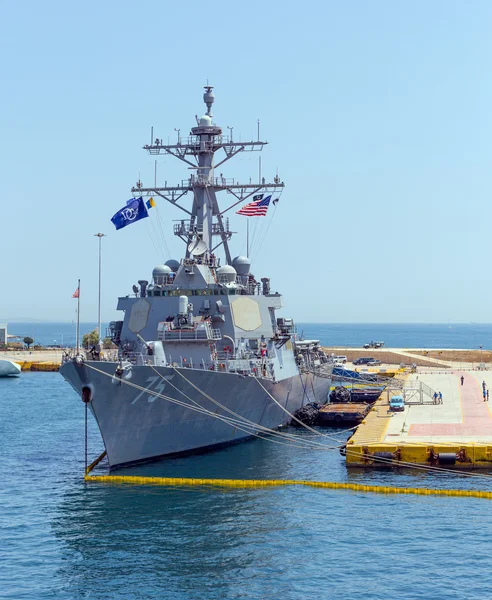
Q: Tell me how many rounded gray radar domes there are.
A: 4